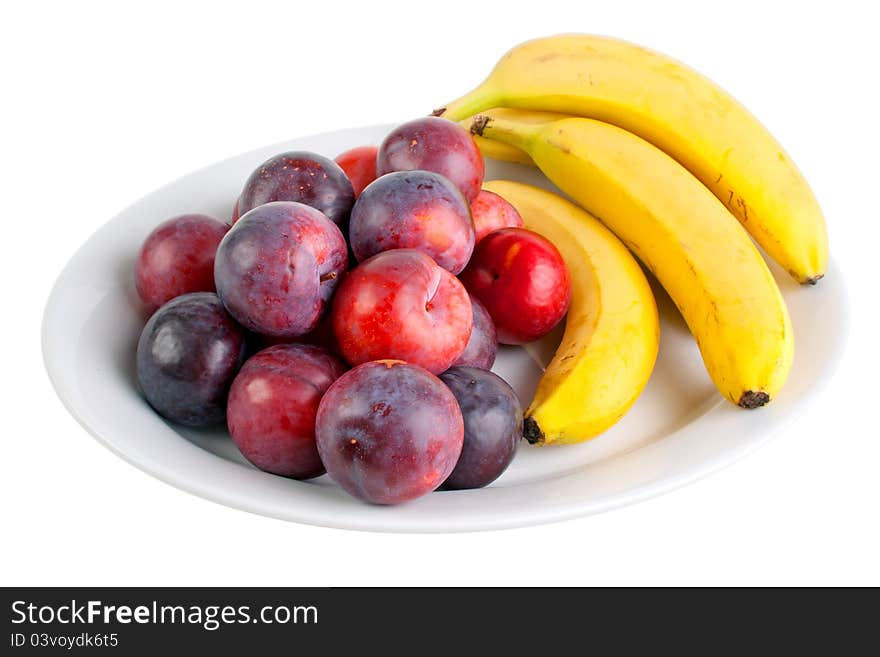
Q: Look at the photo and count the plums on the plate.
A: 14